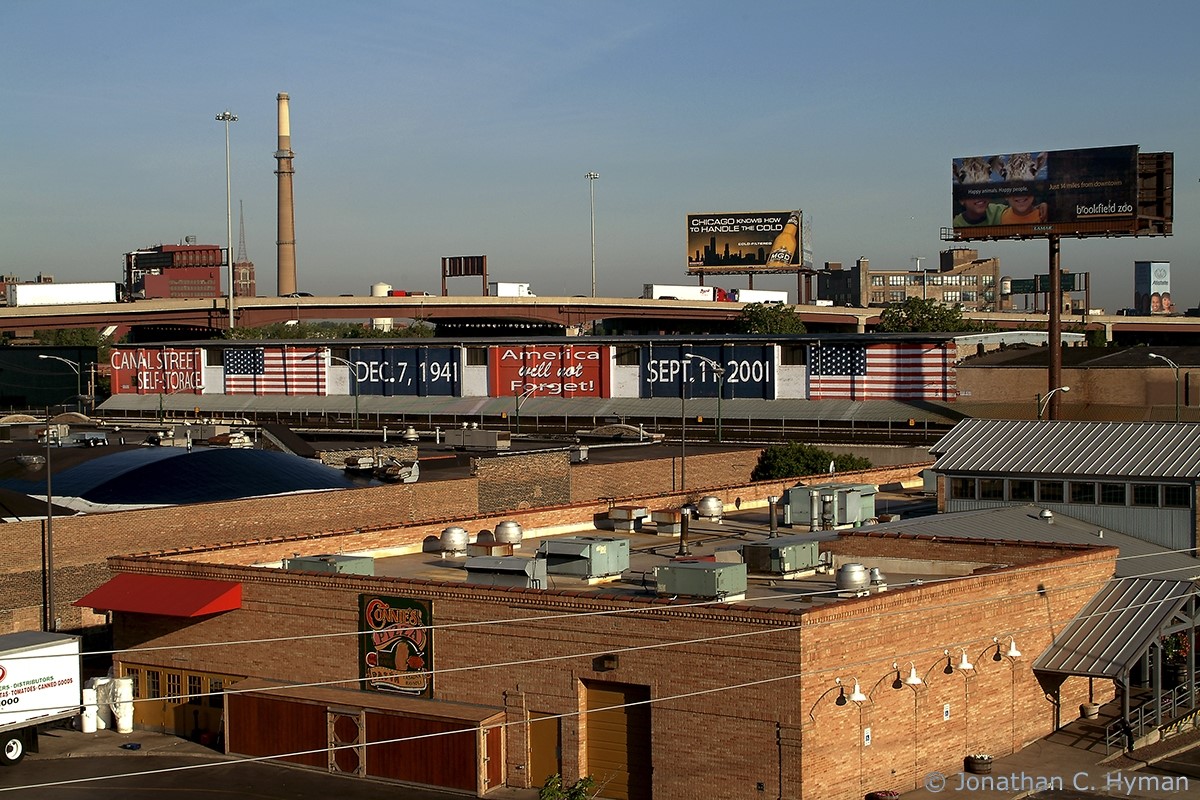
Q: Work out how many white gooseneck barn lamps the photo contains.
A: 4